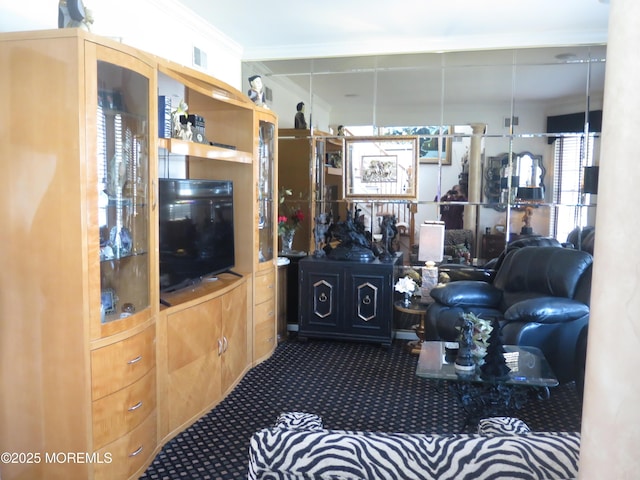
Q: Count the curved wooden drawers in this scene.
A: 6